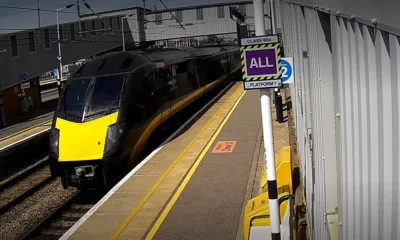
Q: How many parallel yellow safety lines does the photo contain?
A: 2